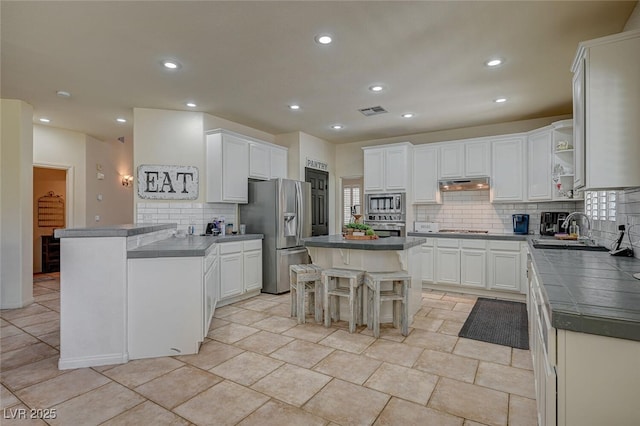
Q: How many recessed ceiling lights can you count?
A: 11